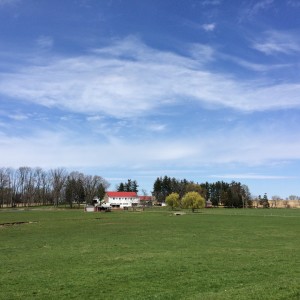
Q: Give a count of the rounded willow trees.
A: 2